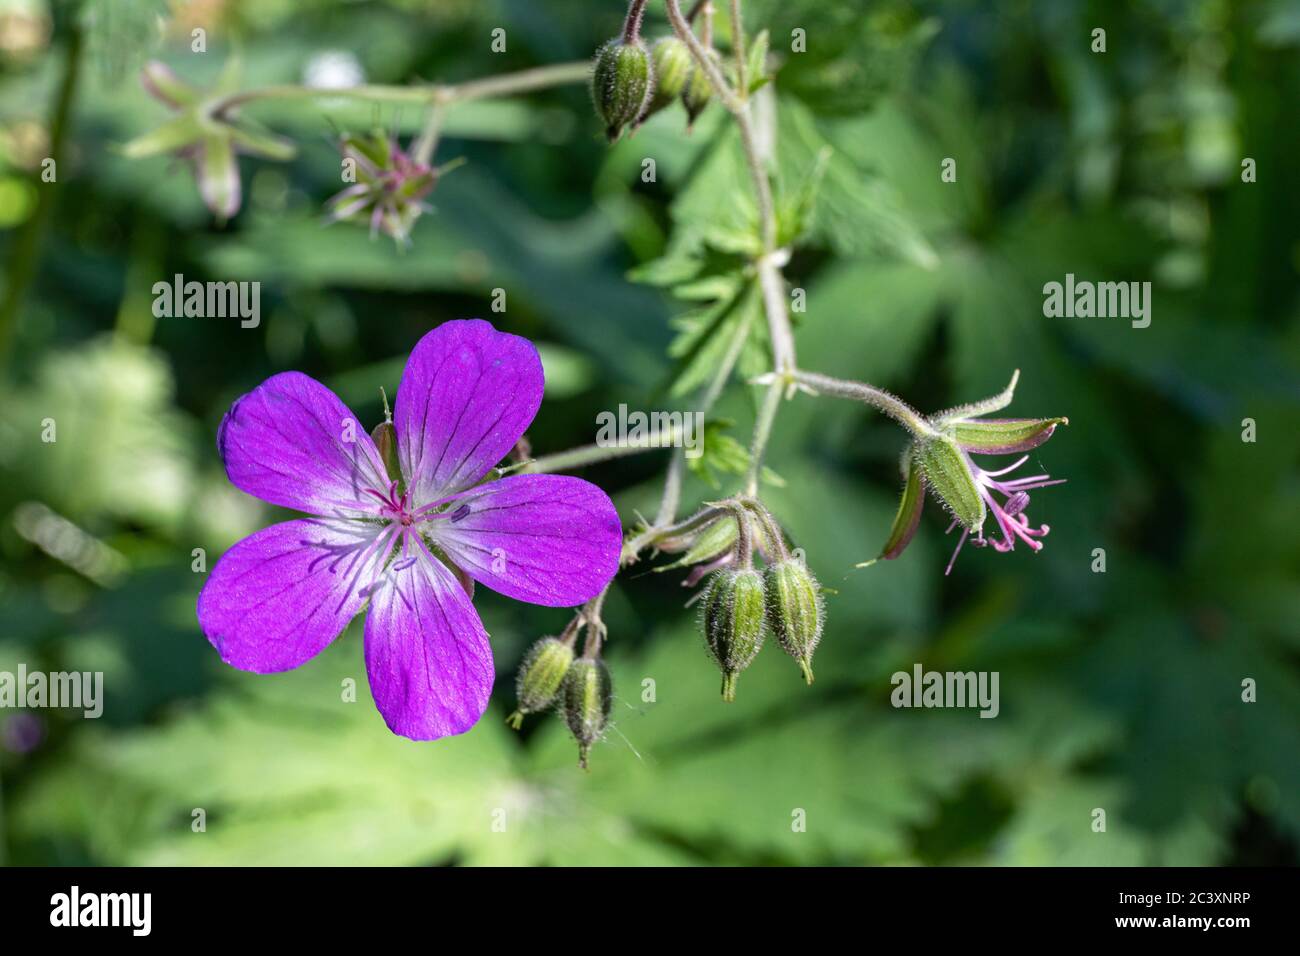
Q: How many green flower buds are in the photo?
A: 7